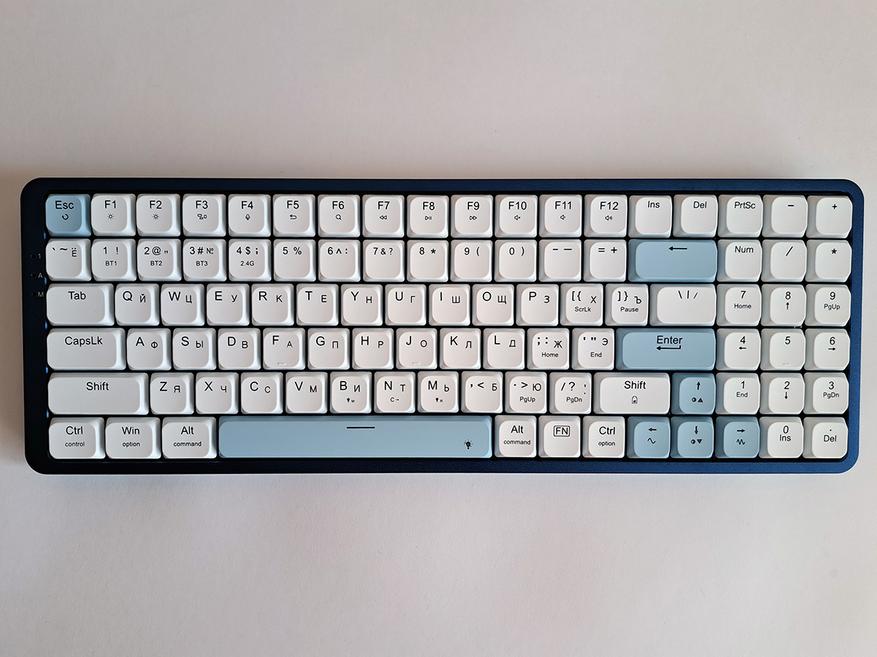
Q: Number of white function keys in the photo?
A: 12